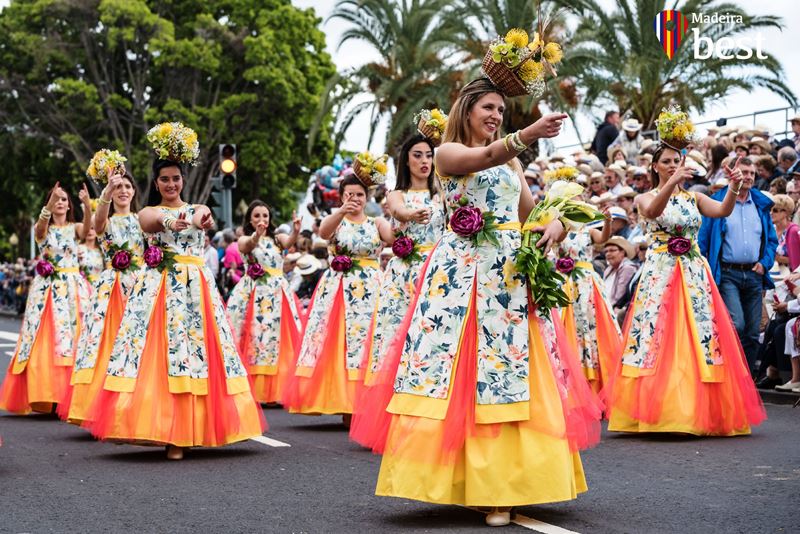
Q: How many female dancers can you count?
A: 10